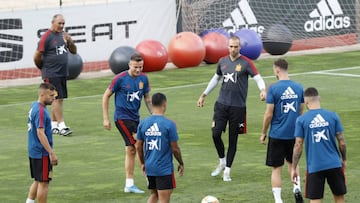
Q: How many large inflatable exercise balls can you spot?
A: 8